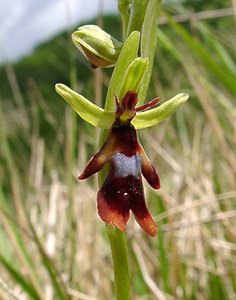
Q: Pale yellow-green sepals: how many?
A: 3